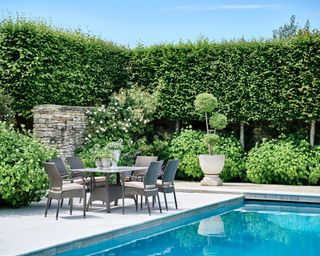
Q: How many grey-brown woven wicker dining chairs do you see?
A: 6